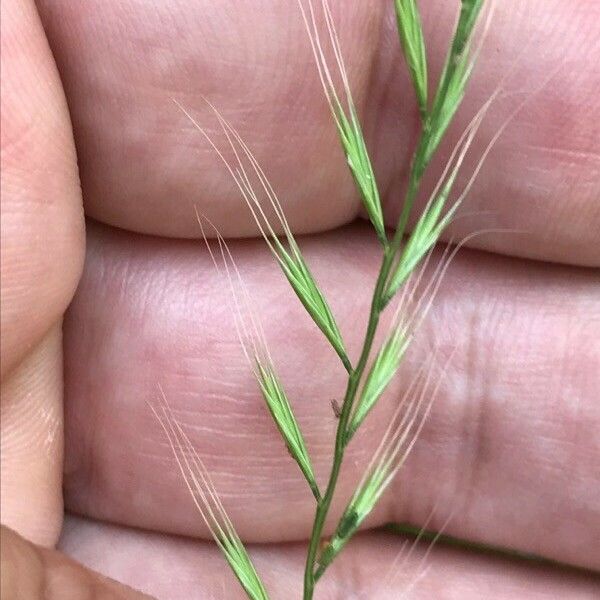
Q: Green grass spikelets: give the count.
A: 9